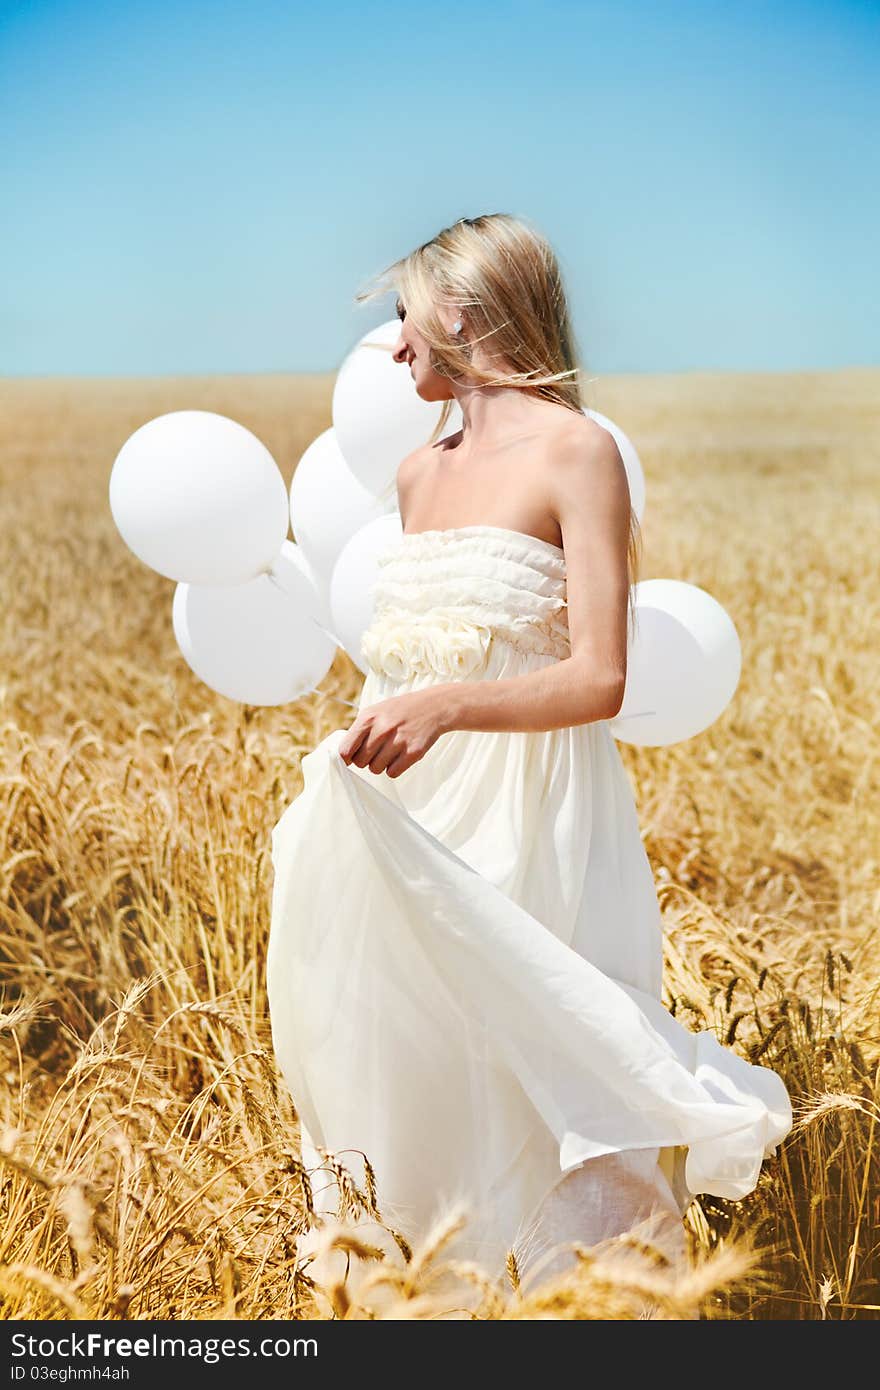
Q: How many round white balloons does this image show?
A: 7